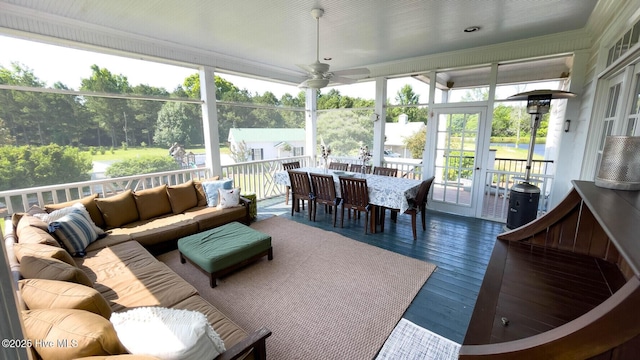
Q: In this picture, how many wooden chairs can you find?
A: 8